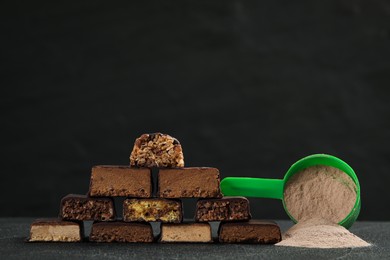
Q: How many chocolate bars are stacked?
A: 10